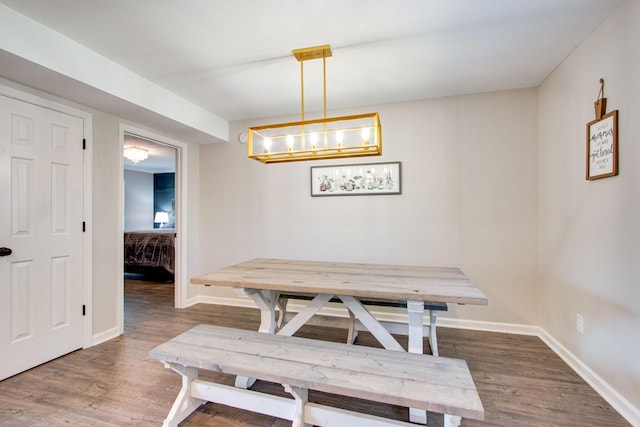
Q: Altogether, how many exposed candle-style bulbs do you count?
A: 5